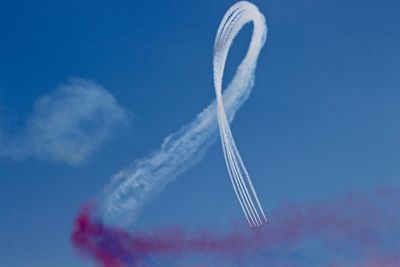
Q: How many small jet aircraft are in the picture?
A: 5